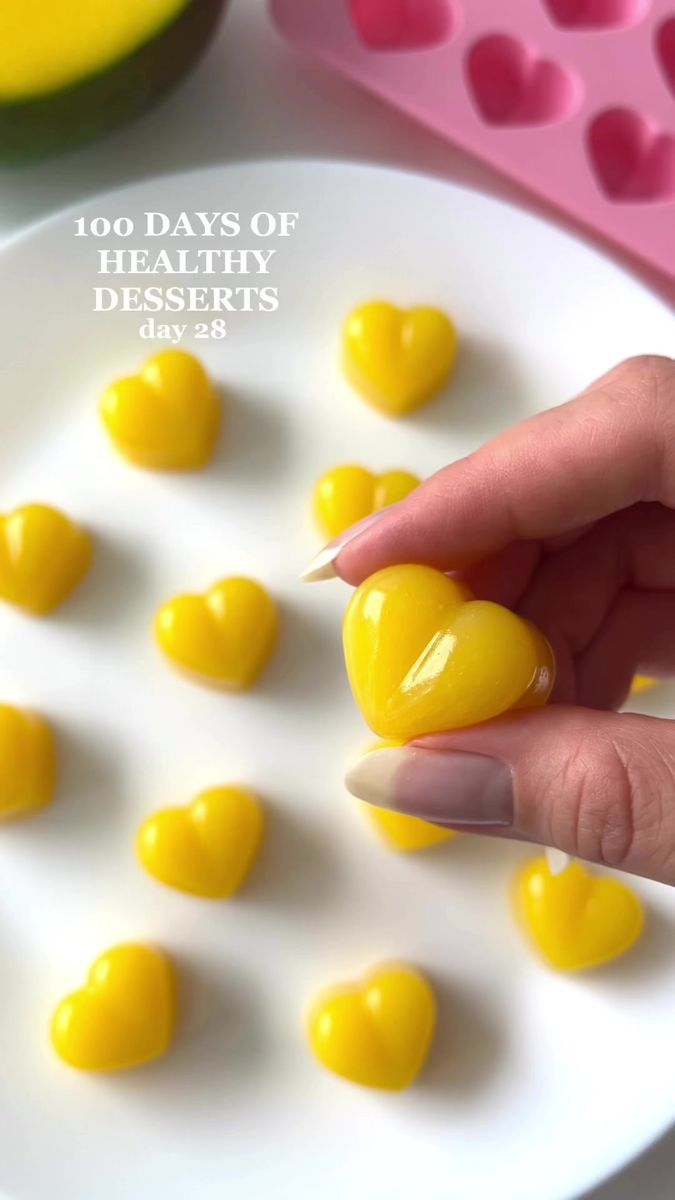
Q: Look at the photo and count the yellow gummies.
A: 13